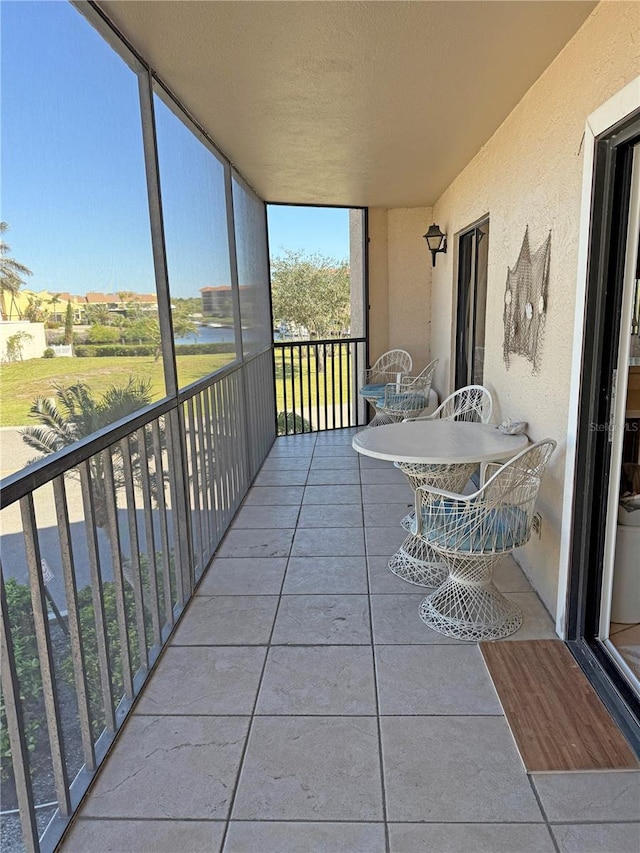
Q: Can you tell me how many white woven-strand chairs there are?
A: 4